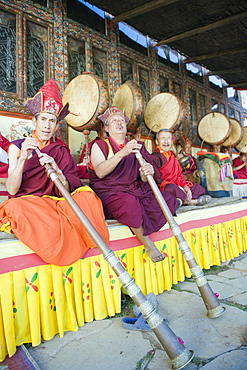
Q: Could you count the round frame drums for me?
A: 6